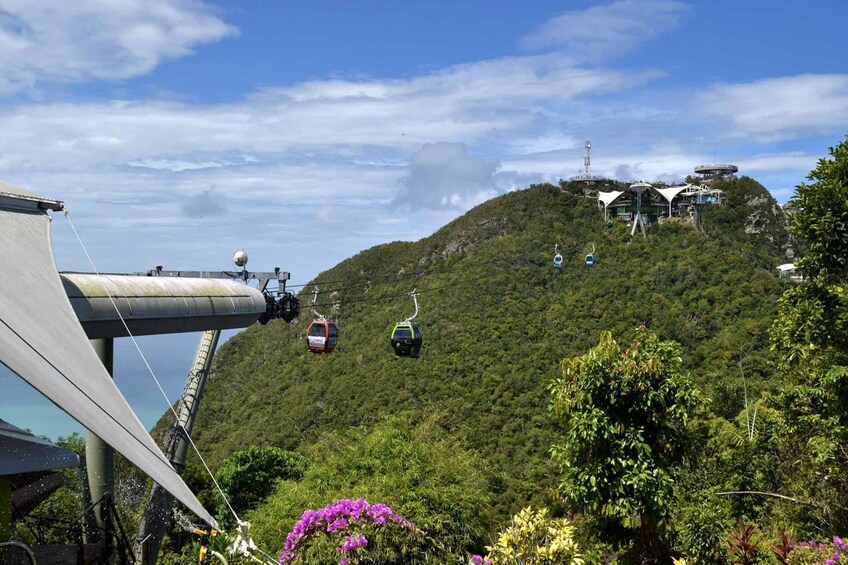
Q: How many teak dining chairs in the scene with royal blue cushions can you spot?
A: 0